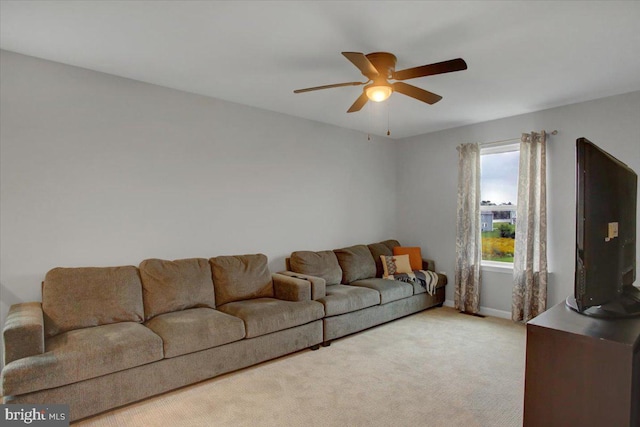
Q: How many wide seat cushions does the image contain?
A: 6